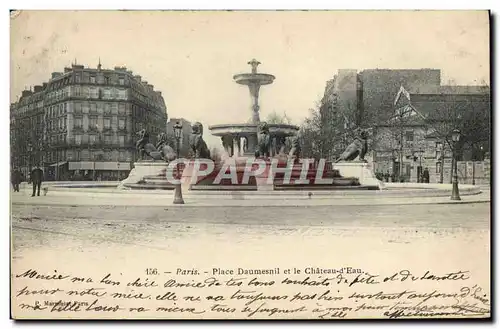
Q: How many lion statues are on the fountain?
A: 6